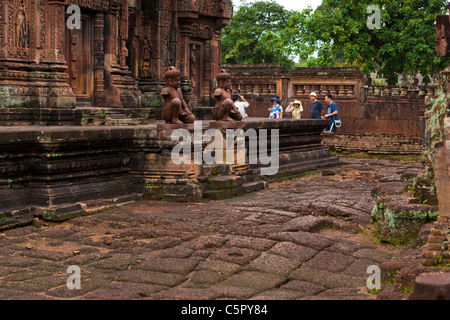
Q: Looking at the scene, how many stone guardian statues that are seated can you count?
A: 2